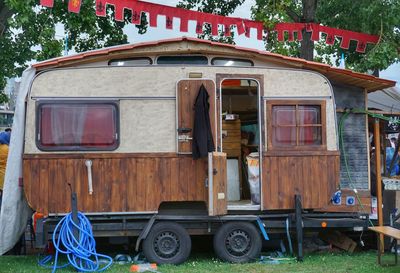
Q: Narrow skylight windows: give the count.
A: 3